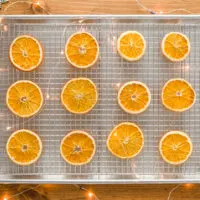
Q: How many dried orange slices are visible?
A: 12